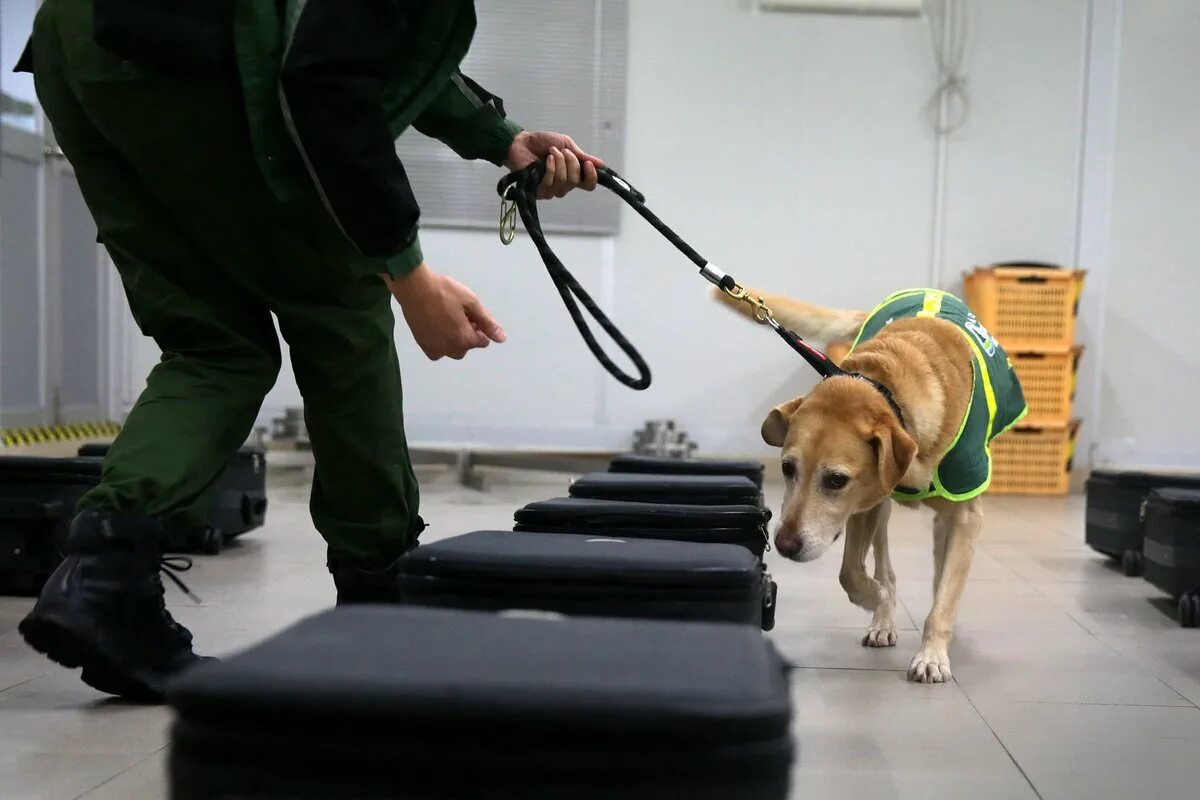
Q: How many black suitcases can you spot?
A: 9